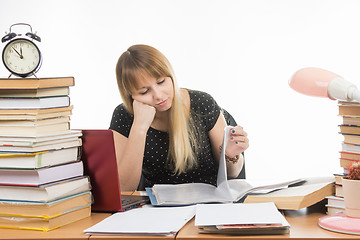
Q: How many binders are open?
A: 1